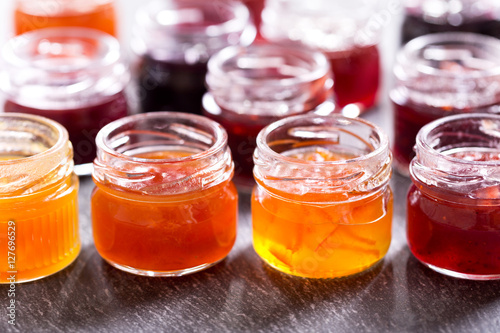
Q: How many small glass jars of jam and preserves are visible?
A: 12